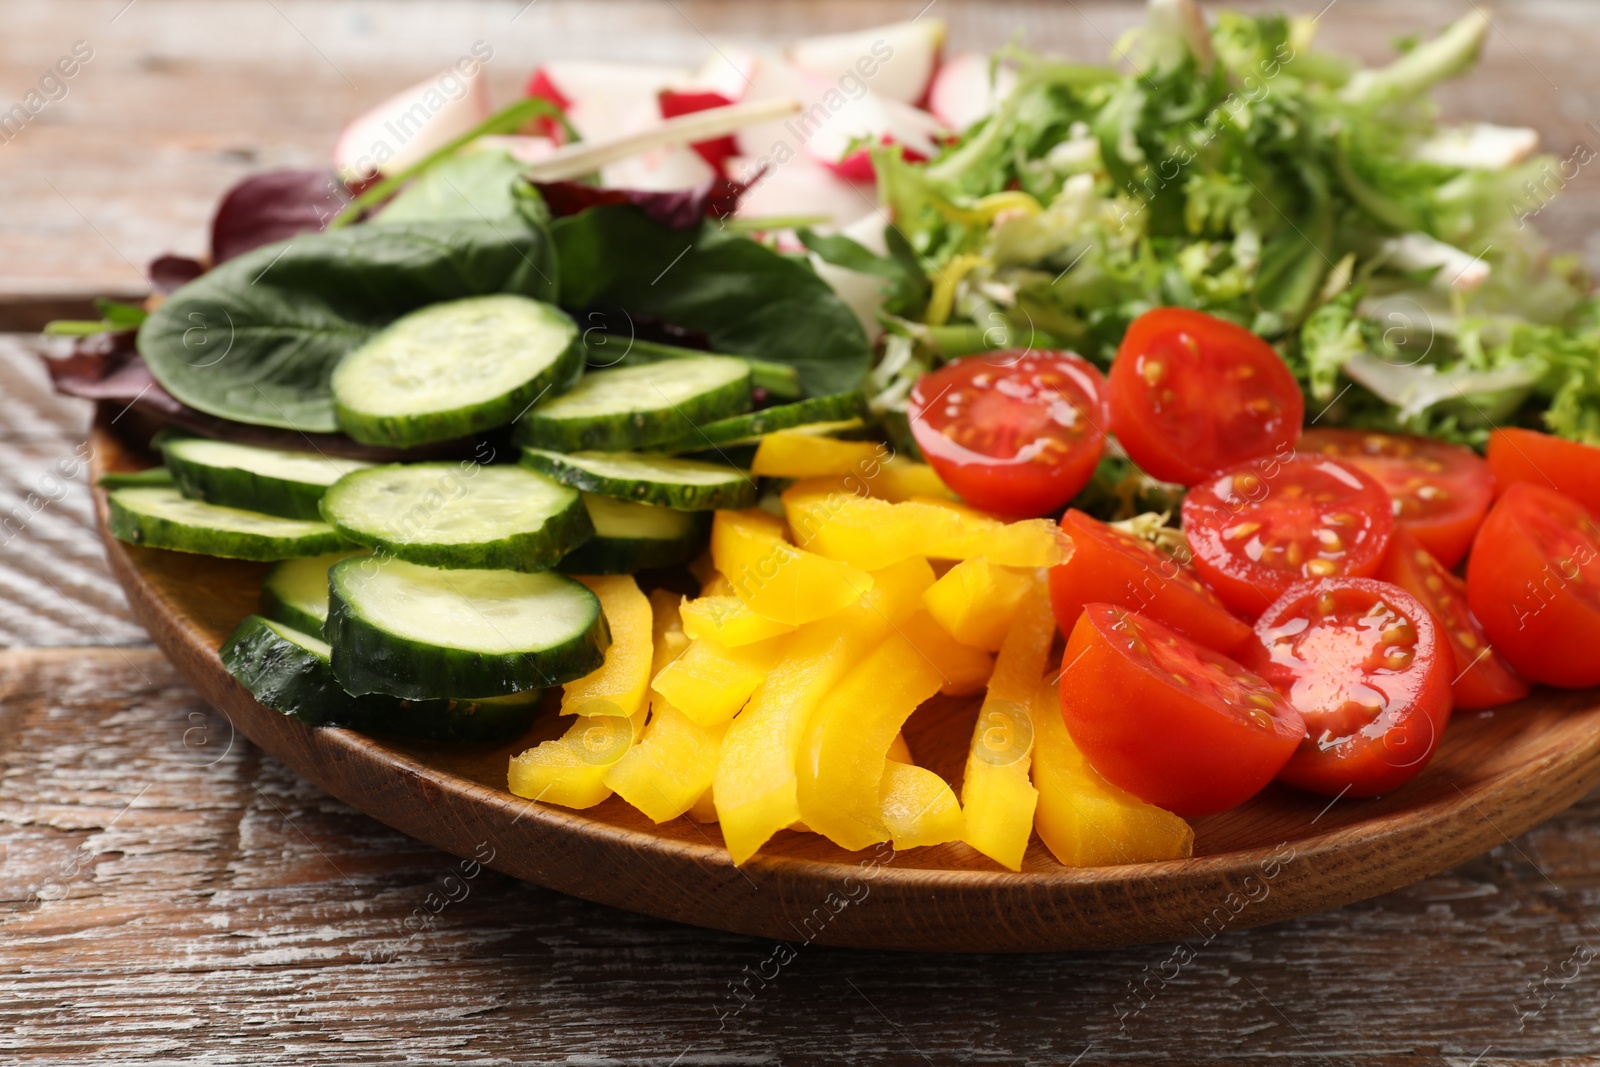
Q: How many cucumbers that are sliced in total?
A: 11